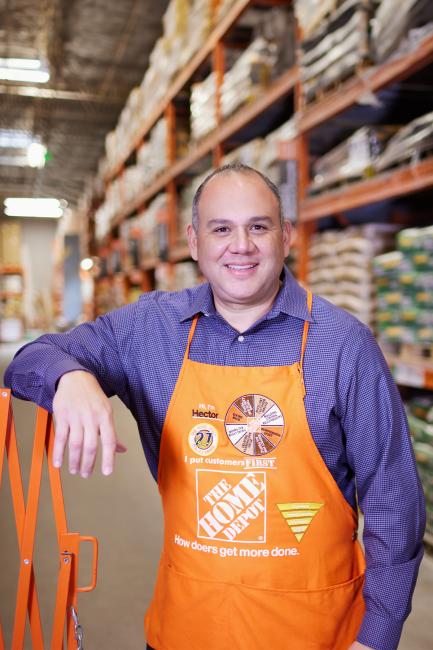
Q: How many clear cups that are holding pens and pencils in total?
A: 0